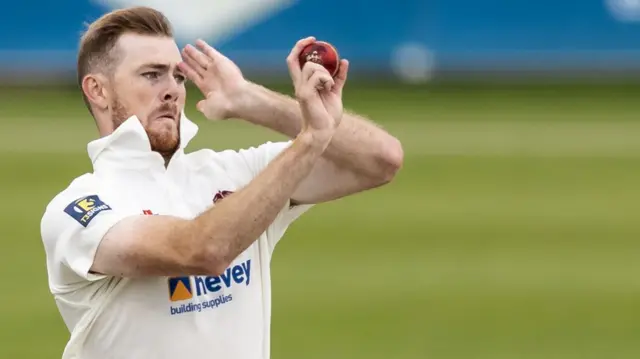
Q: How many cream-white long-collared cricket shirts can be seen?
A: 1